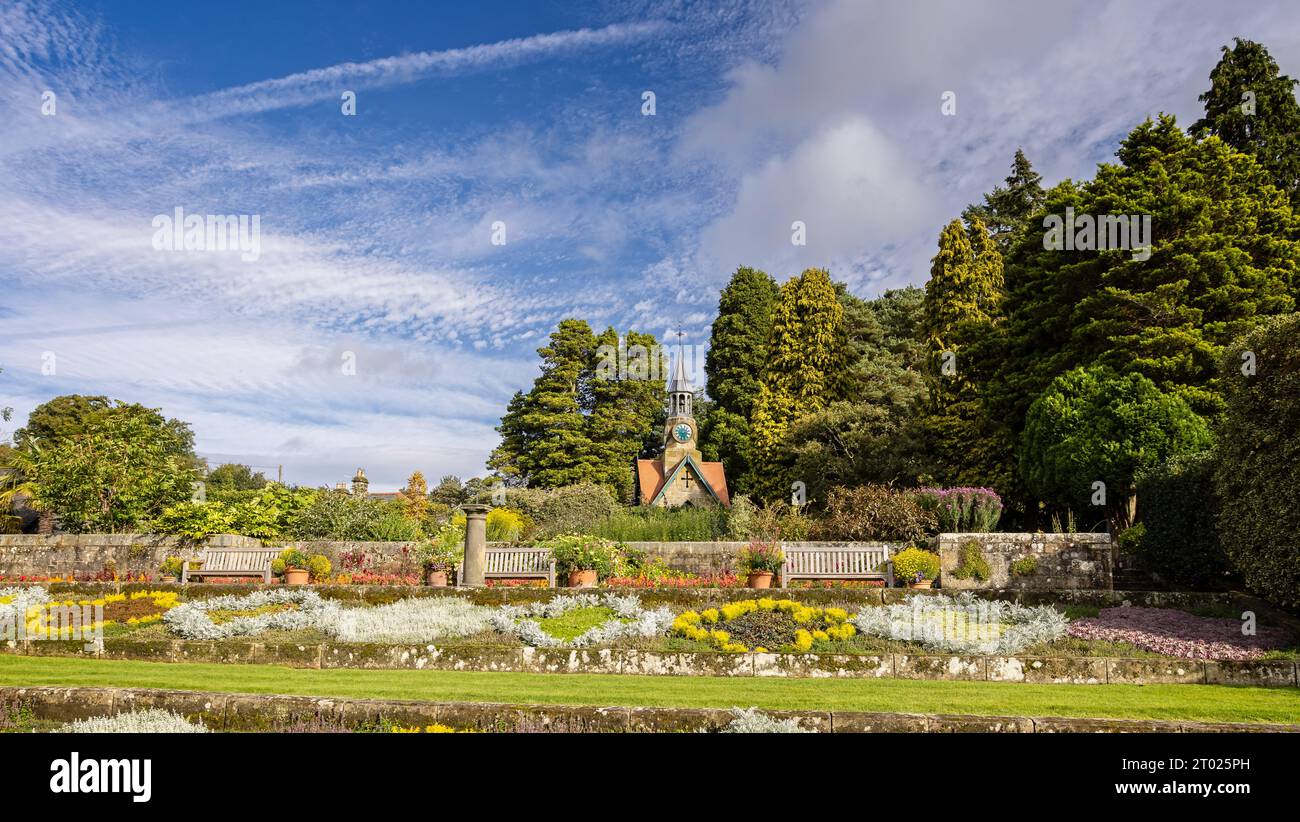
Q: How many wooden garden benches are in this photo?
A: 3